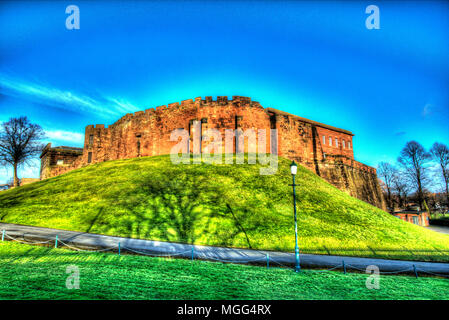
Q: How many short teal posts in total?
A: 7